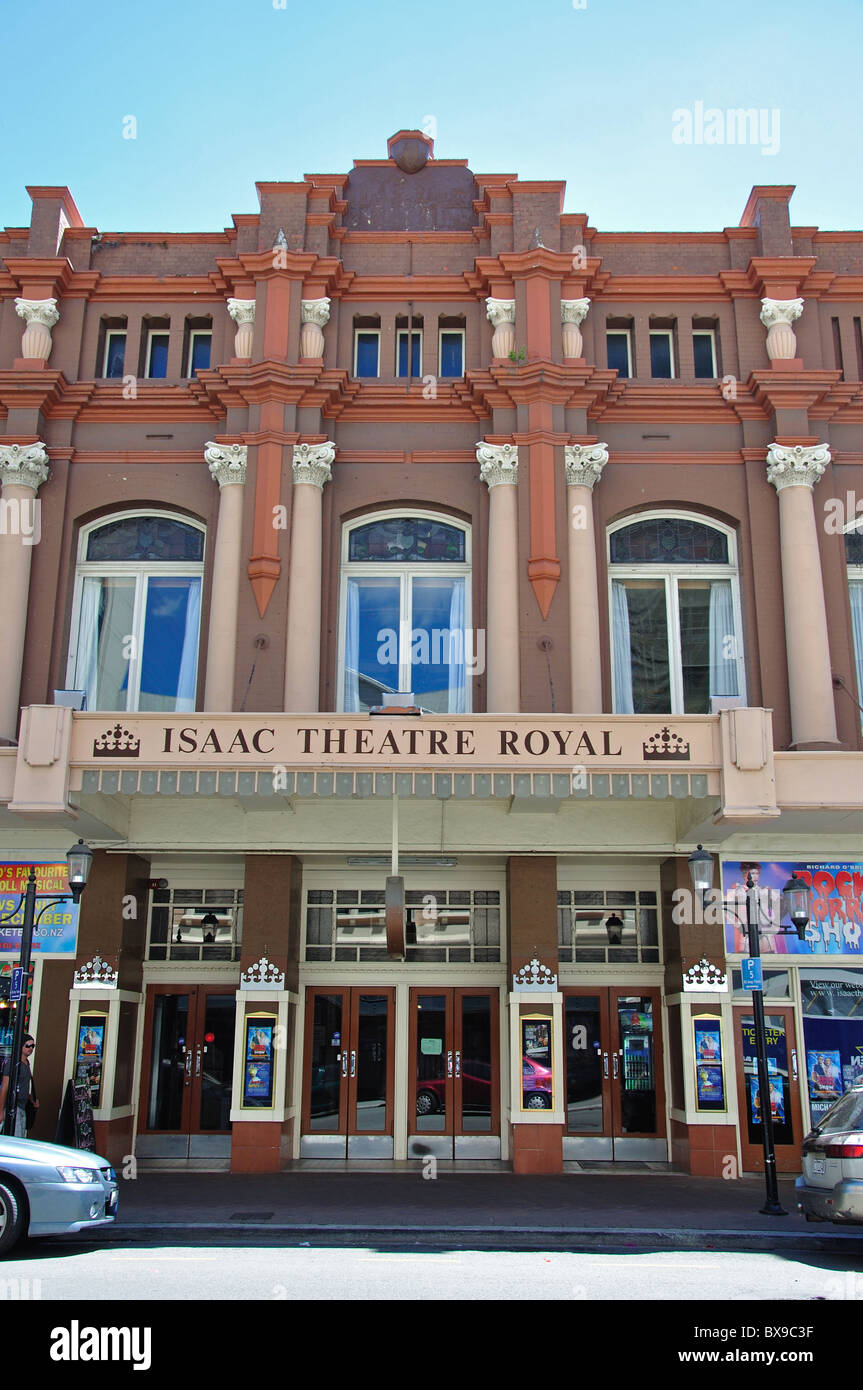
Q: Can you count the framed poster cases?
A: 4